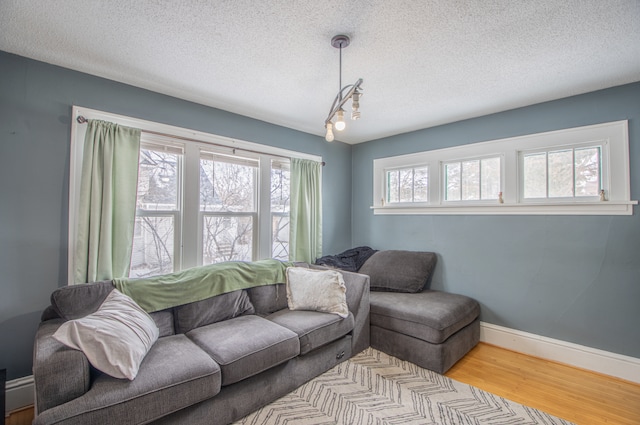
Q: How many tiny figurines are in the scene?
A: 3